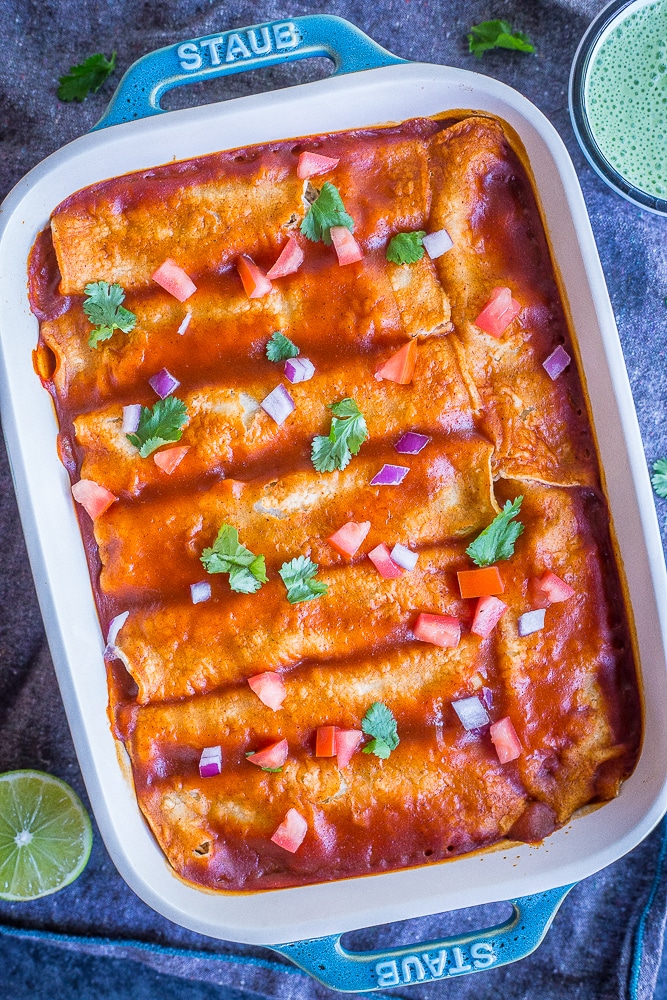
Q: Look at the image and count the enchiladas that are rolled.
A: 9